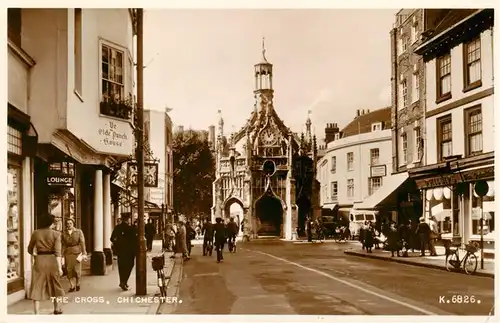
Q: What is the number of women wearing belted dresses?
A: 2